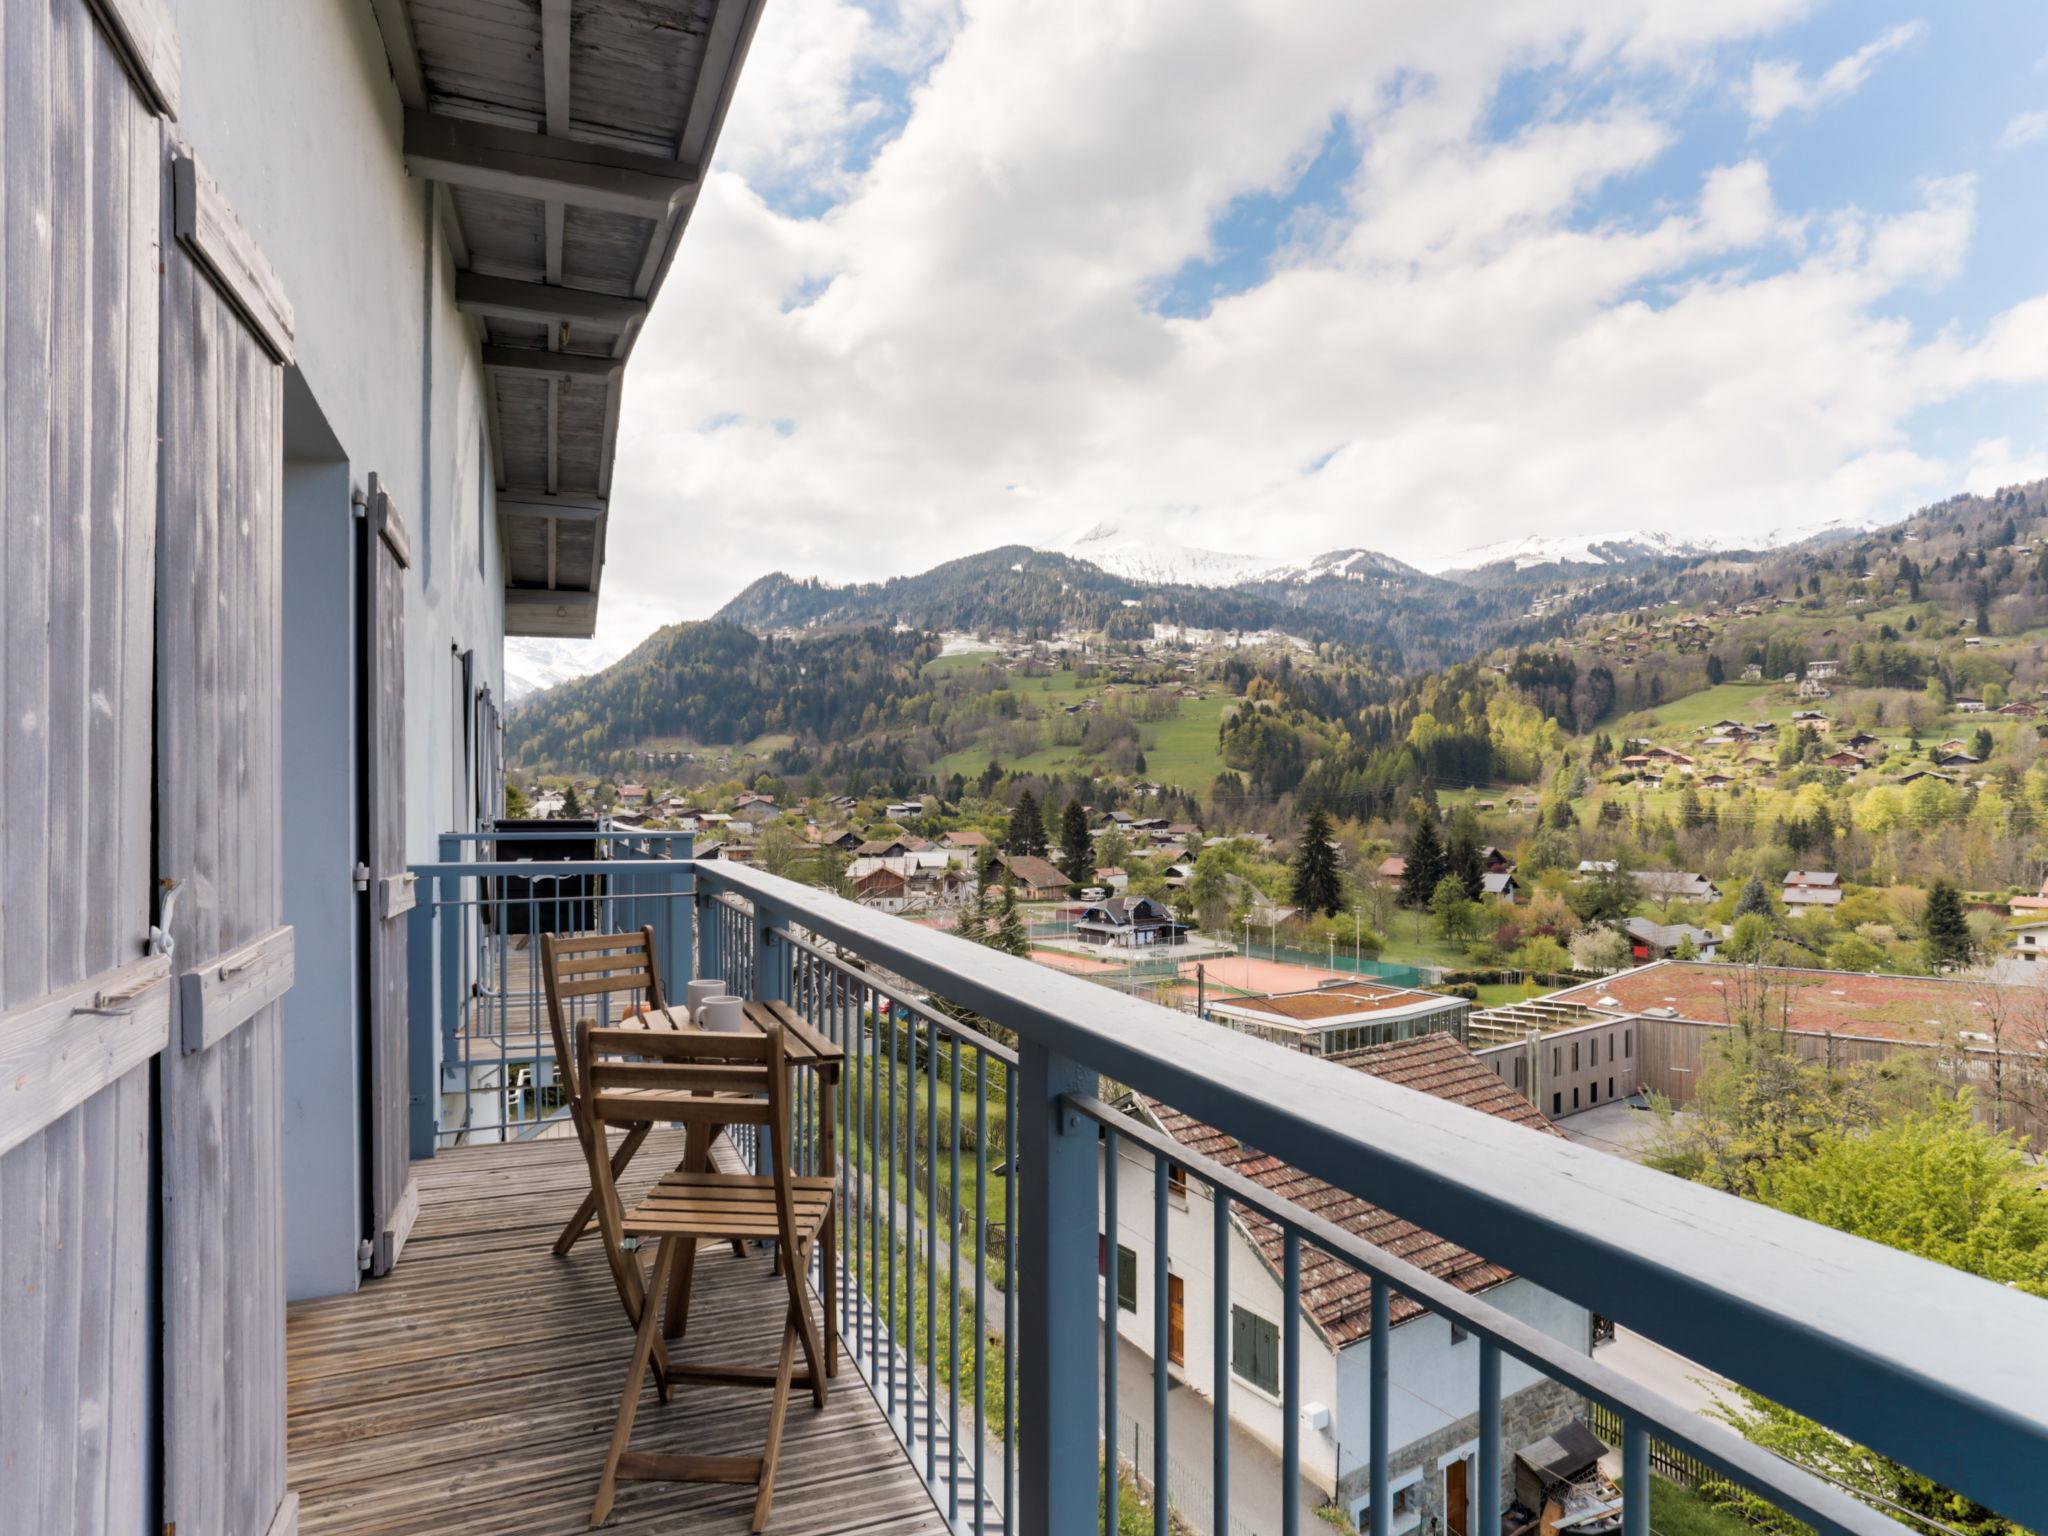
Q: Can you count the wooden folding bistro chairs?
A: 2